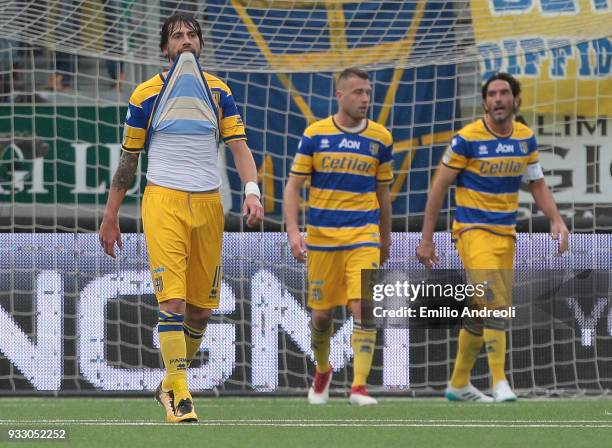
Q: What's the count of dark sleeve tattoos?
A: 1